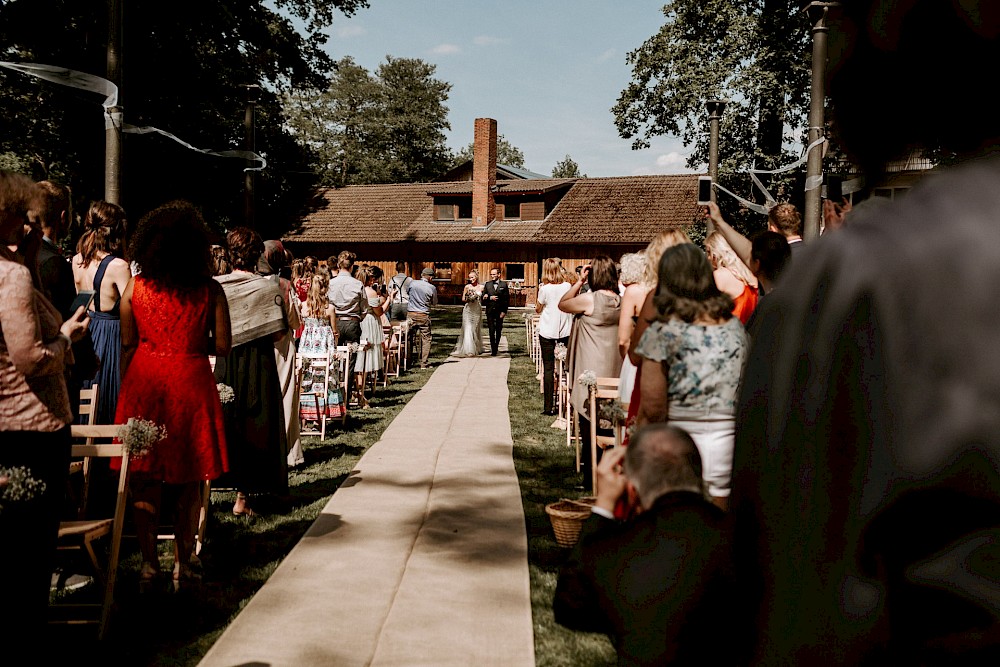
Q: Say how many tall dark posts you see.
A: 4